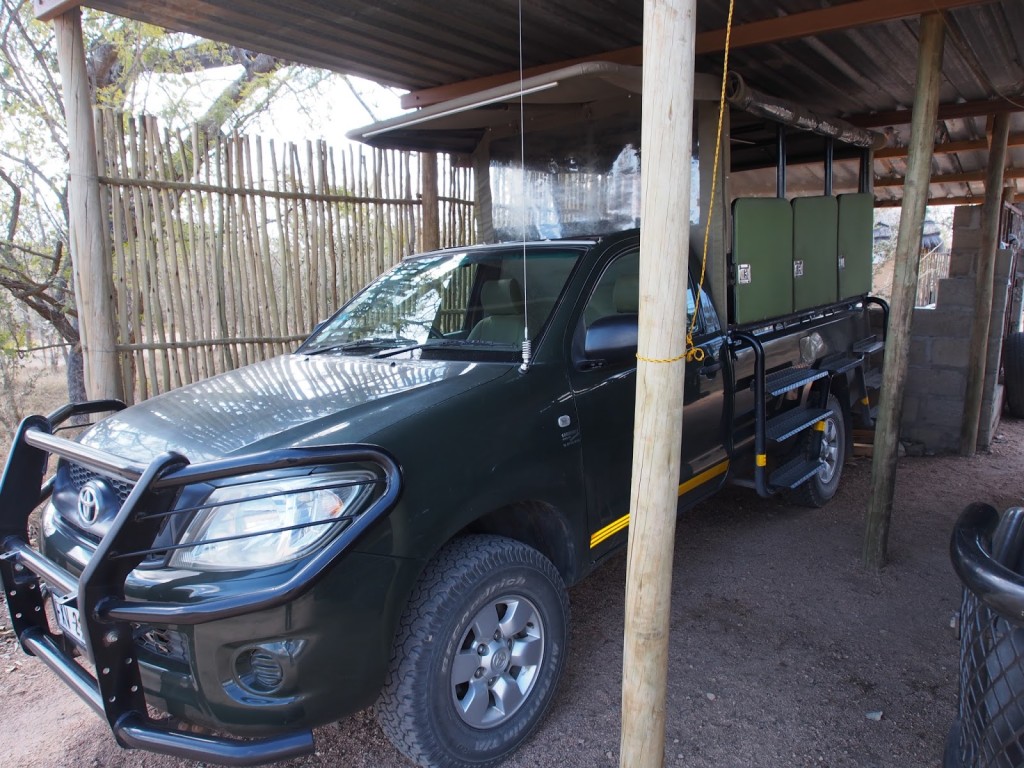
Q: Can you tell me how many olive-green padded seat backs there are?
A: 3